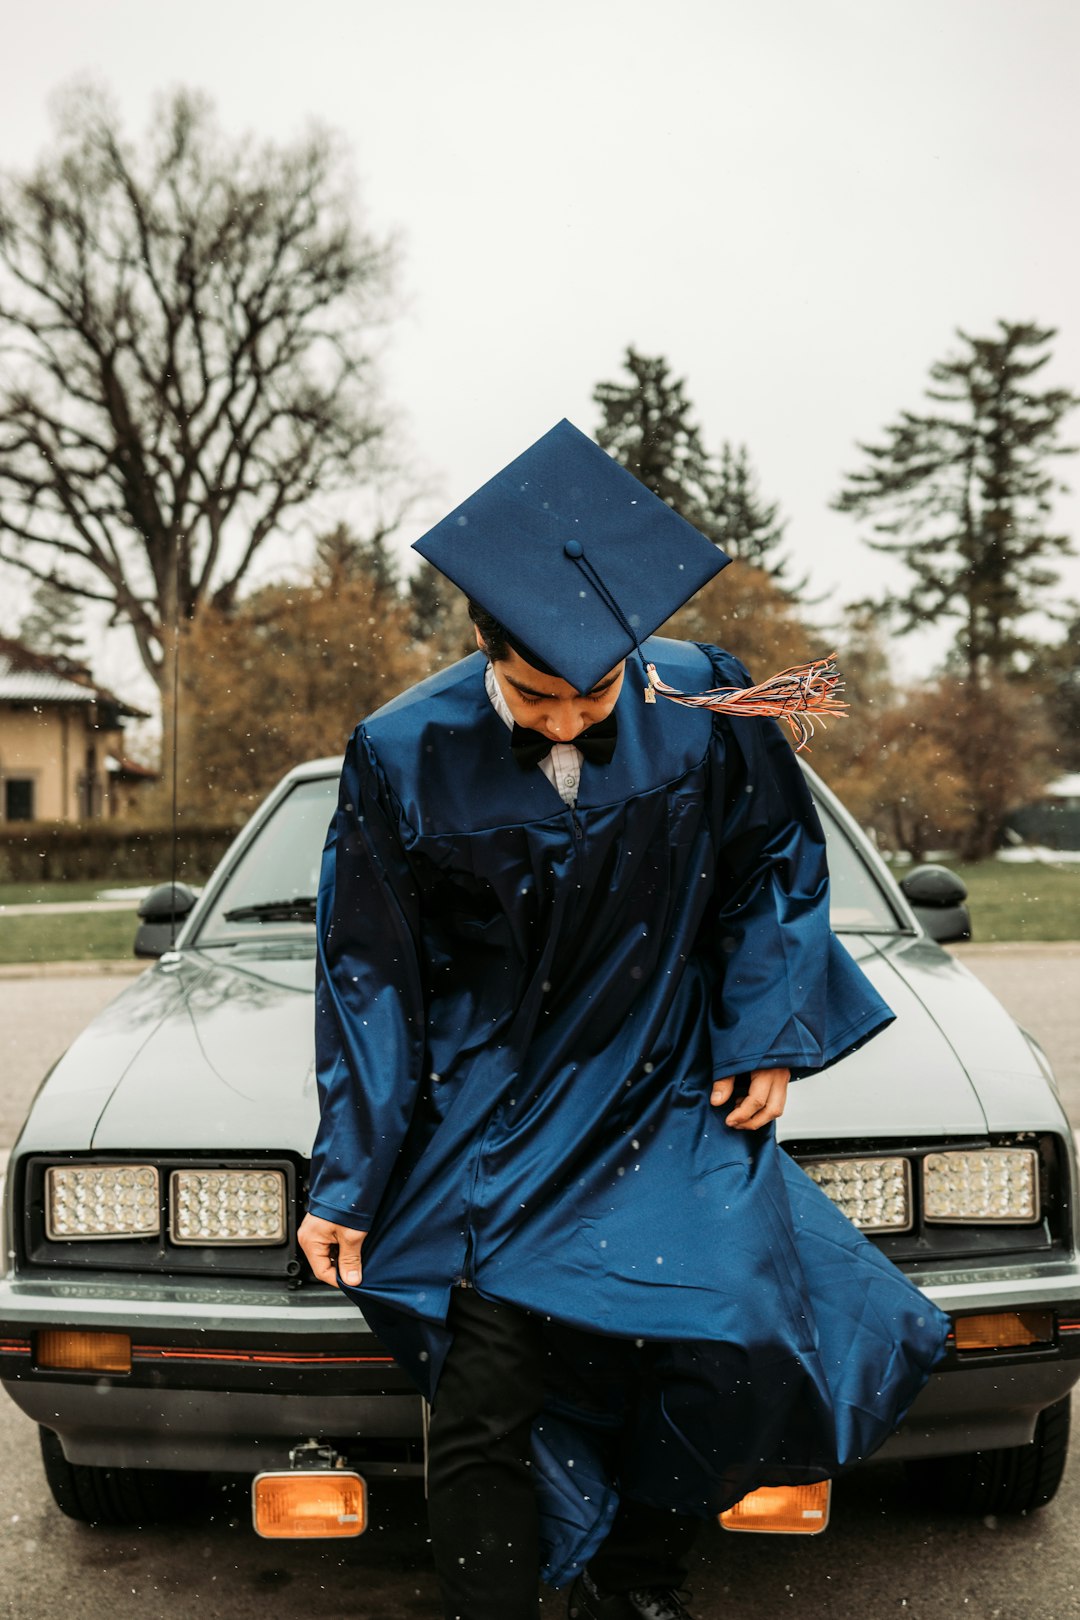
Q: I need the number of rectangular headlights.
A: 4